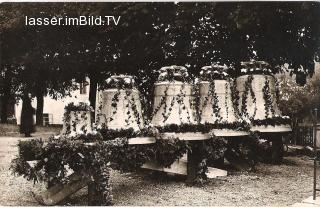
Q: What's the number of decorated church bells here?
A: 5